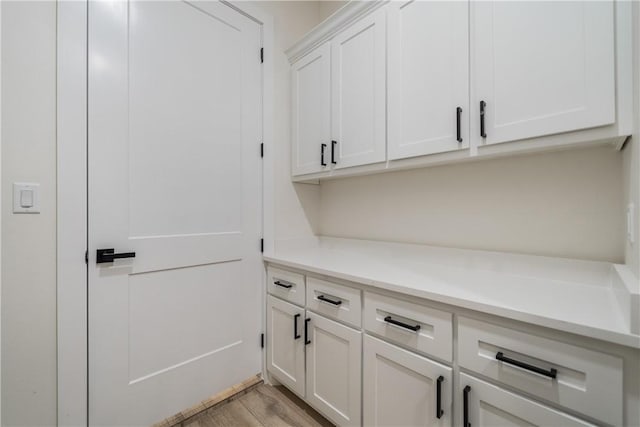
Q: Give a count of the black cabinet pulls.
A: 12